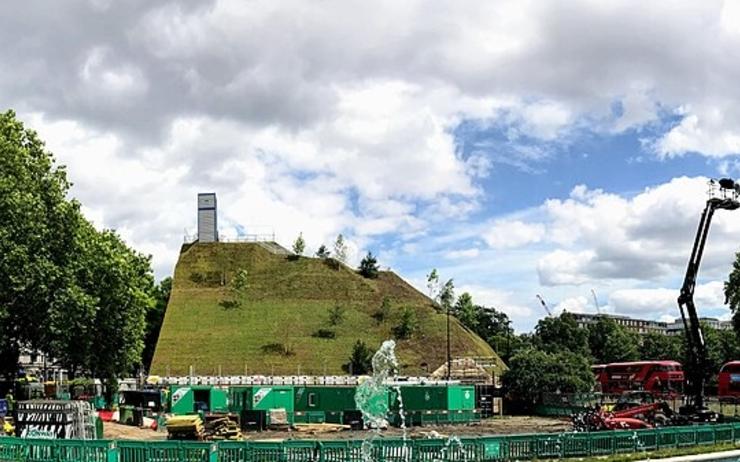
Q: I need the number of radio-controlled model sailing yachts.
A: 0